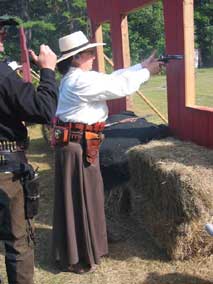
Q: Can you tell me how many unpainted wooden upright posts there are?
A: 3